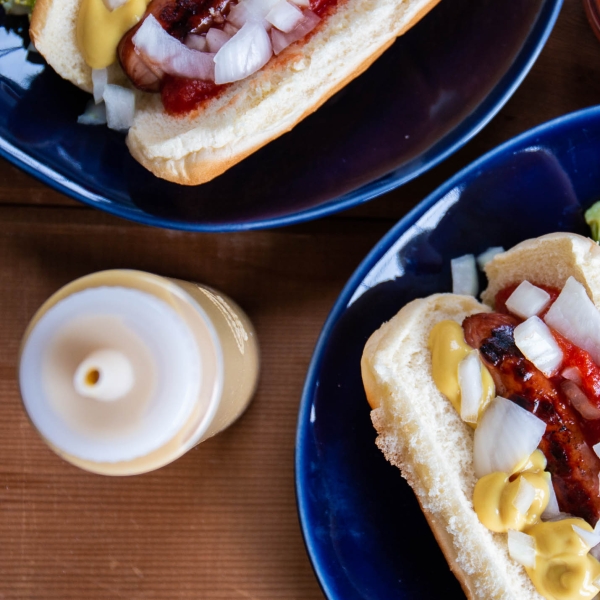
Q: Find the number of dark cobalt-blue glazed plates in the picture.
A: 2